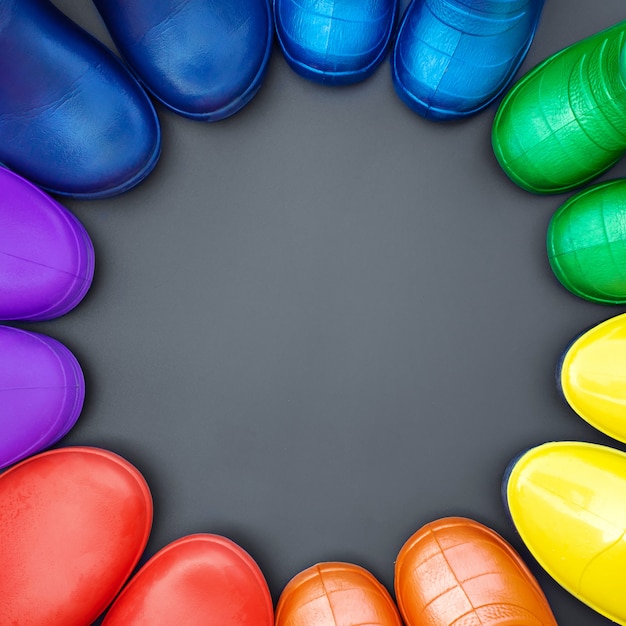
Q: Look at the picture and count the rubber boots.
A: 14